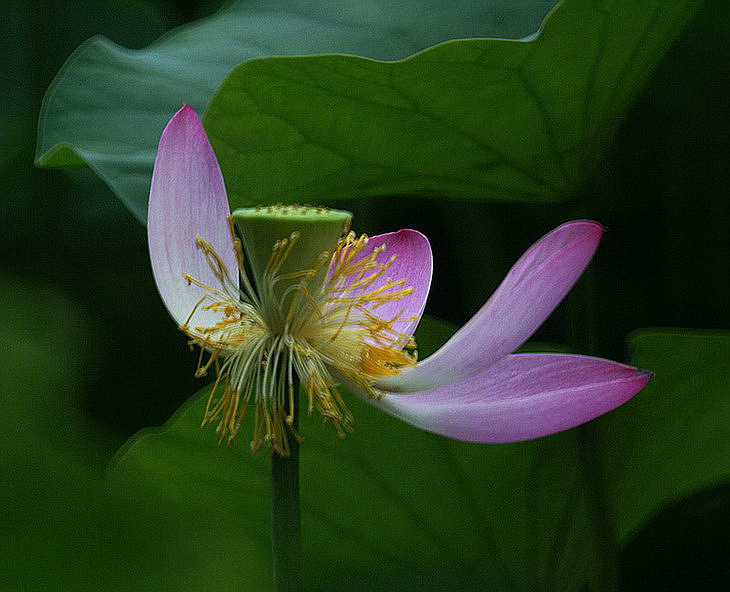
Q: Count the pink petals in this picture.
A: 4